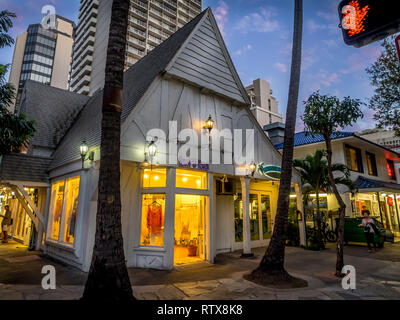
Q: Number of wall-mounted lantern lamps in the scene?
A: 4